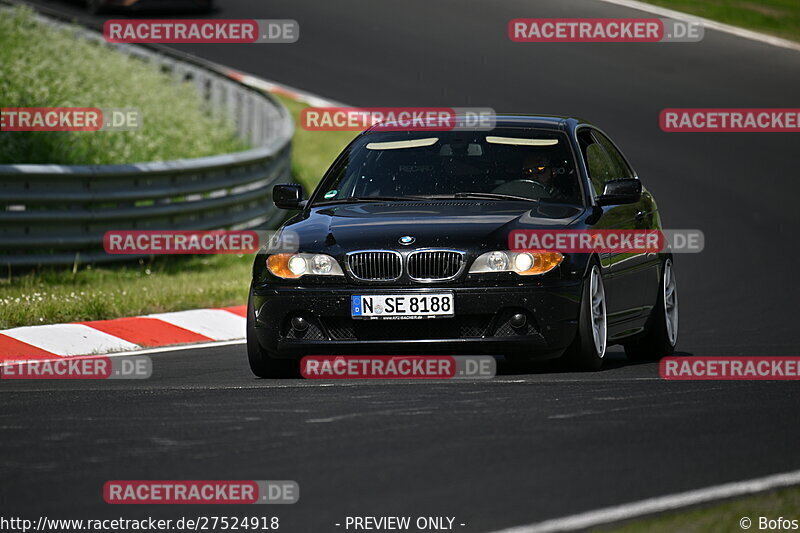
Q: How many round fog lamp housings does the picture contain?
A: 2